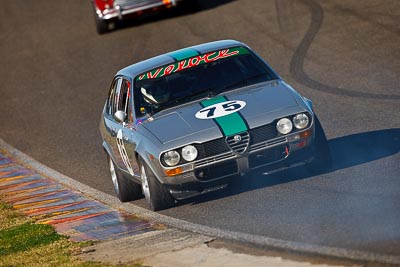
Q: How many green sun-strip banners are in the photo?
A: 1